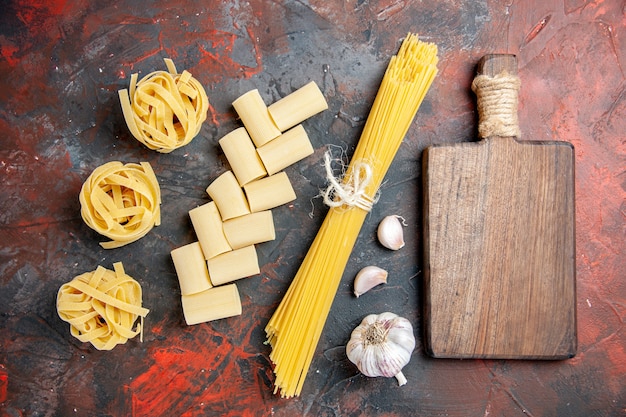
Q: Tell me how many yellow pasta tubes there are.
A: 11